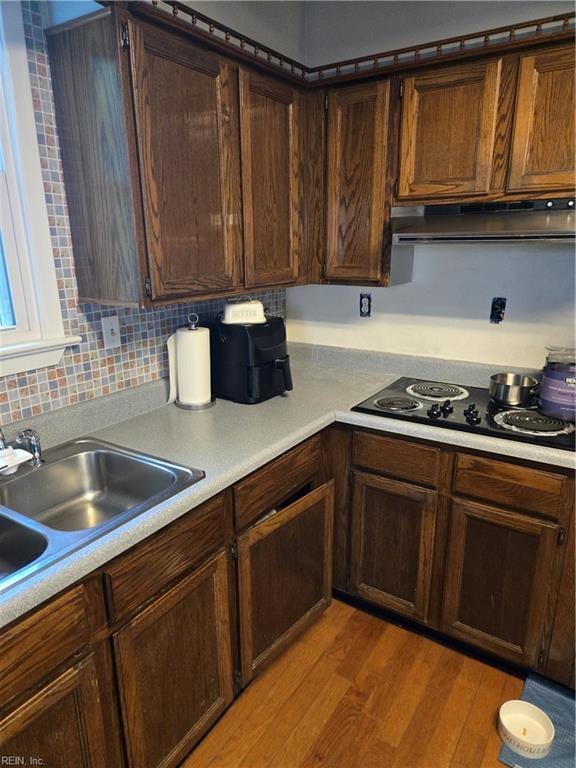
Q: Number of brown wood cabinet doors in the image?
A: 10